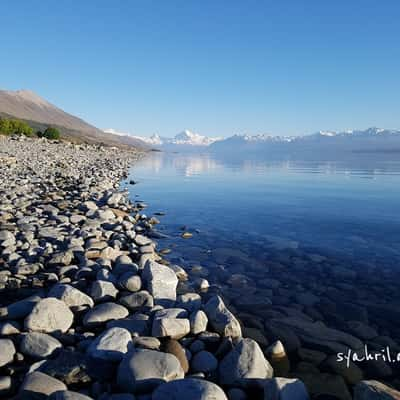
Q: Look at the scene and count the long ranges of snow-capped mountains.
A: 1